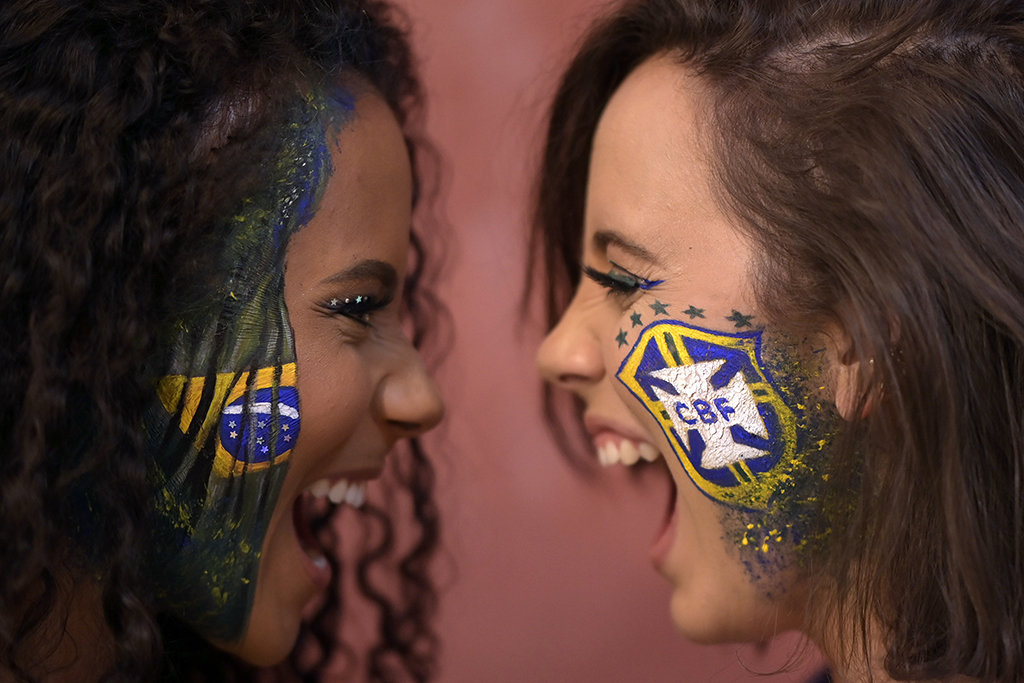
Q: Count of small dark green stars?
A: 5